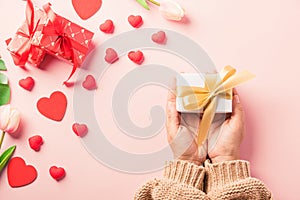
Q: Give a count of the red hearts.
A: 13